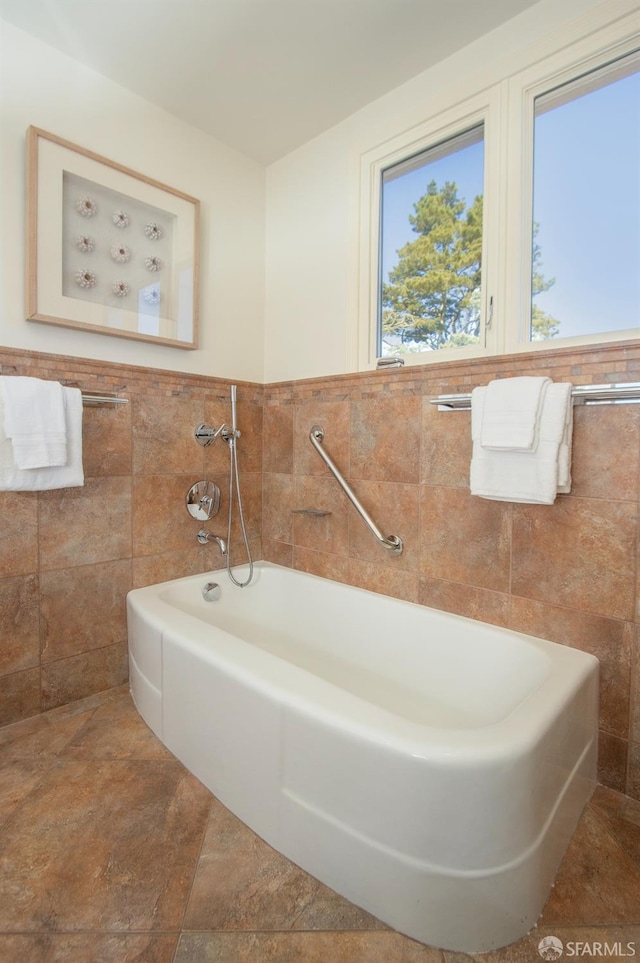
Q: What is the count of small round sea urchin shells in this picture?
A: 9